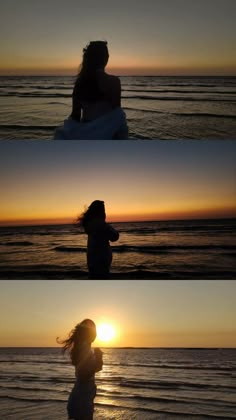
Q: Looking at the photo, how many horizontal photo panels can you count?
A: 3